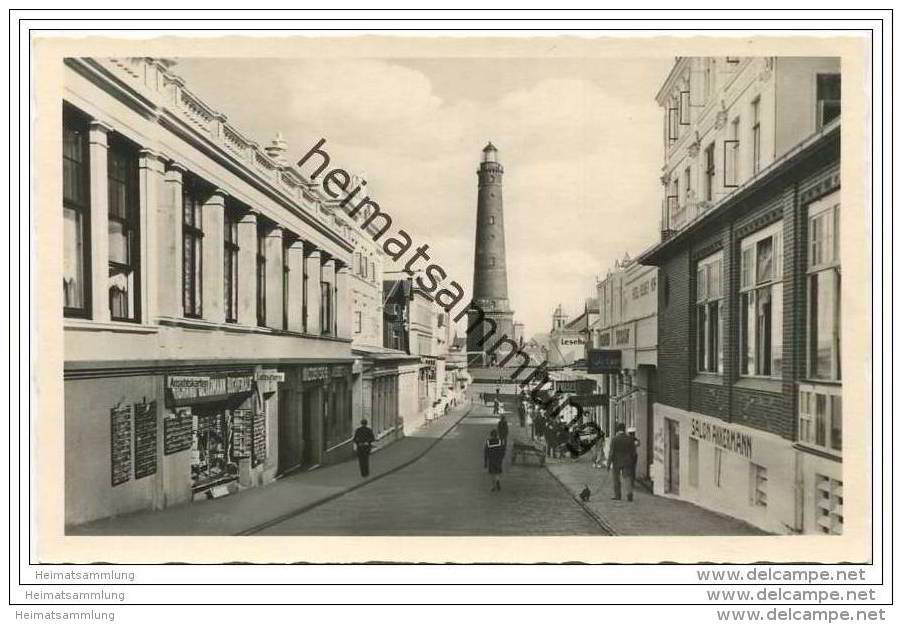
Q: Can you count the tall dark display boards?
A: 2